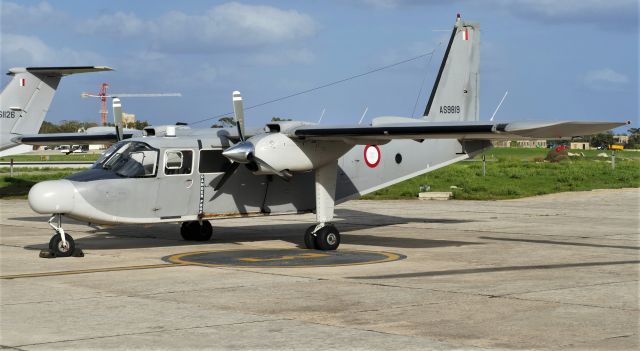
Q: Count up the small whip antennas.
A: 3